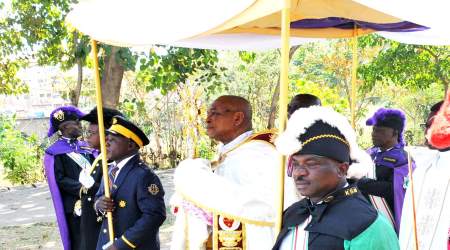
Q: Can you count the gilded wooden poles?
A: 3